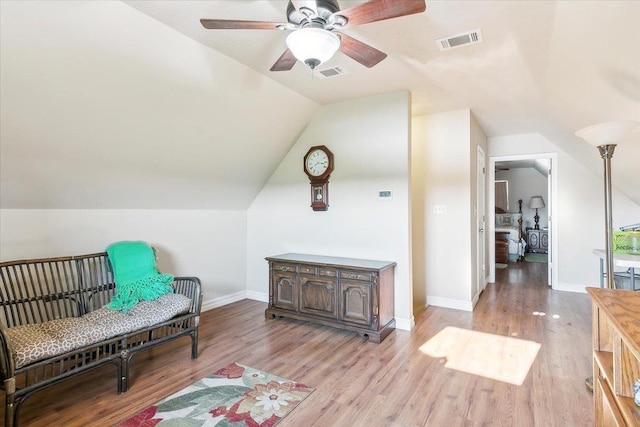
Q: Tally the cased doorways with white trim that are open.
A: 1